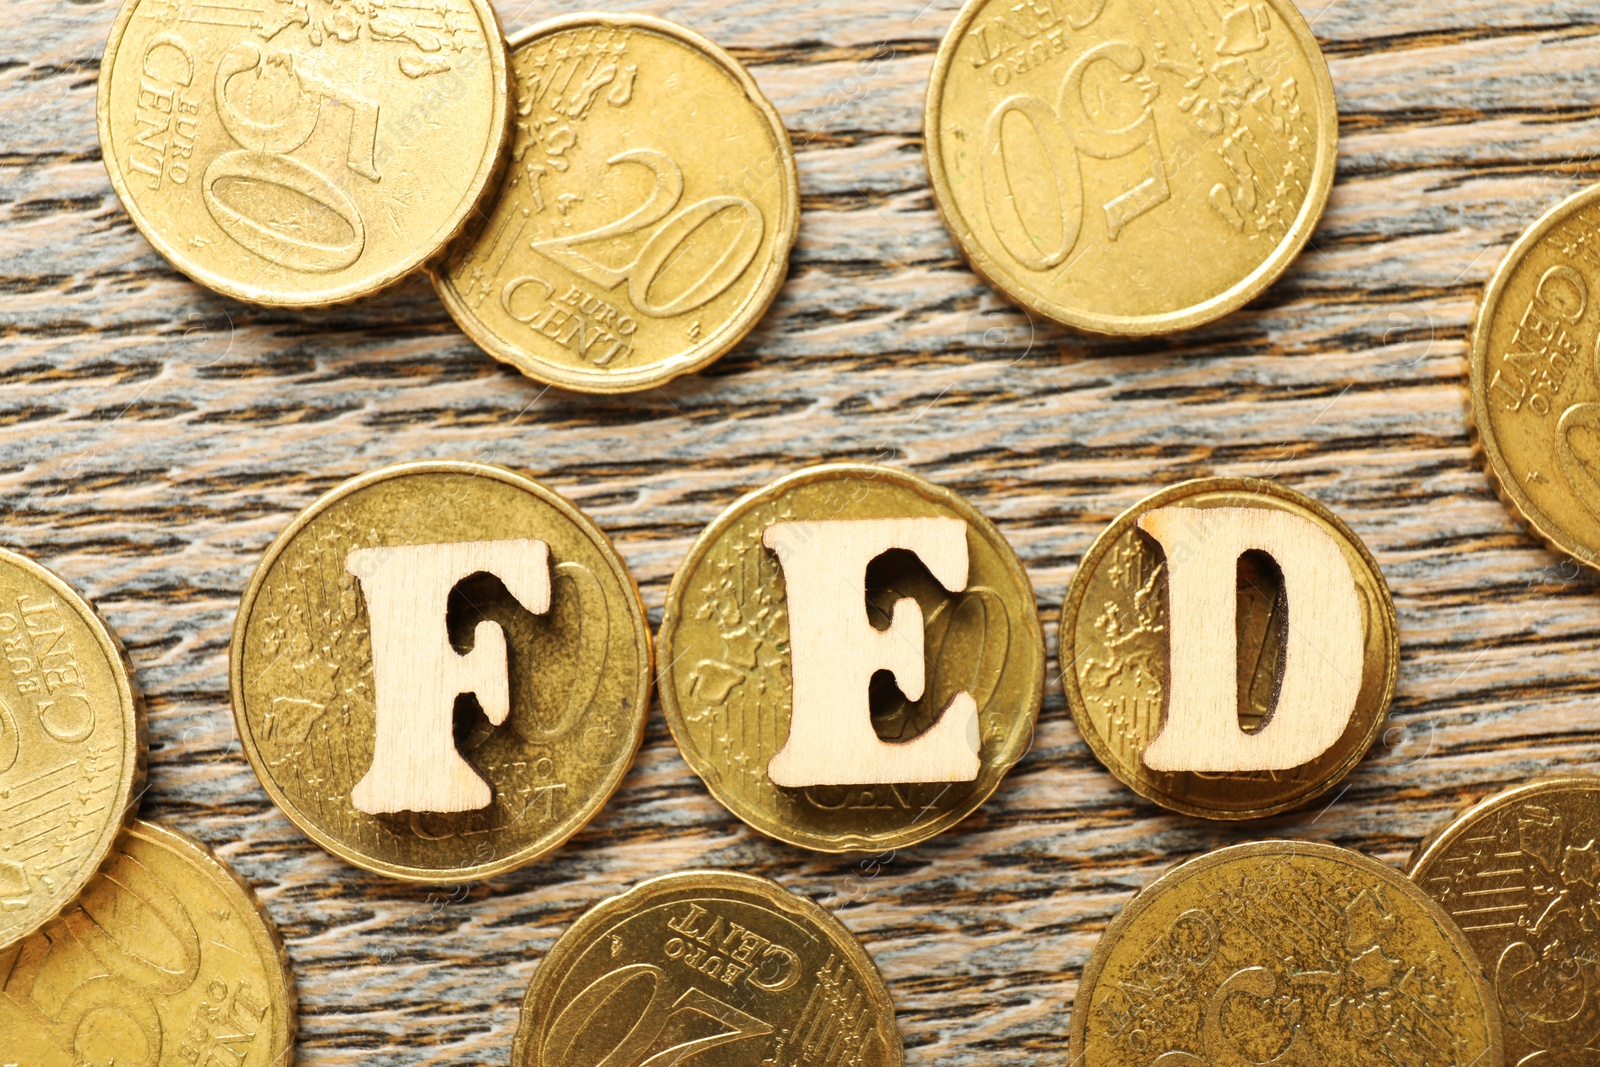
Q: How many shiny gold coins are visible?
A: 12